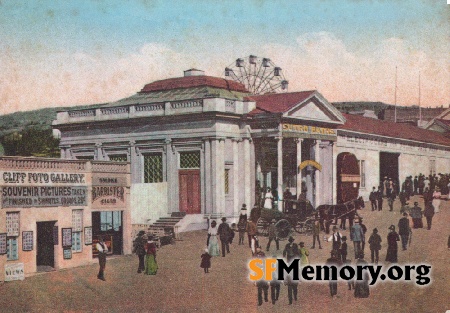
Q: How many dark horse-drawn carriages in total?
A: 1